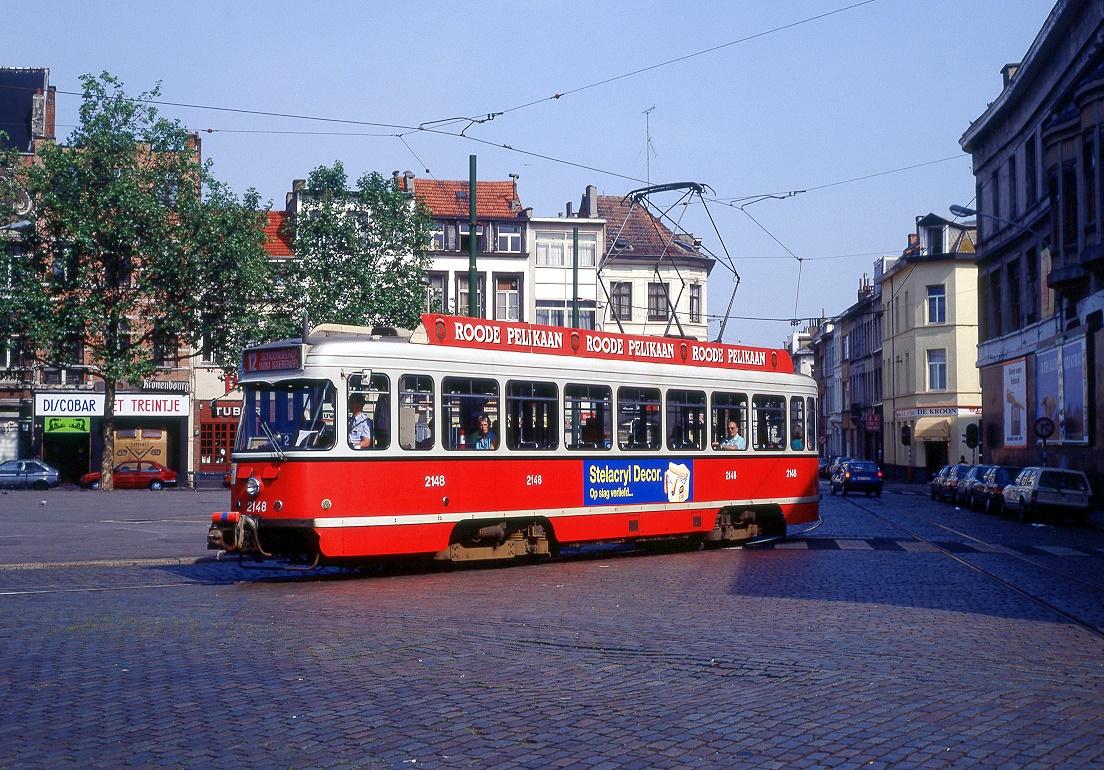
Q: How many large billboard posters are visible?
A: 3